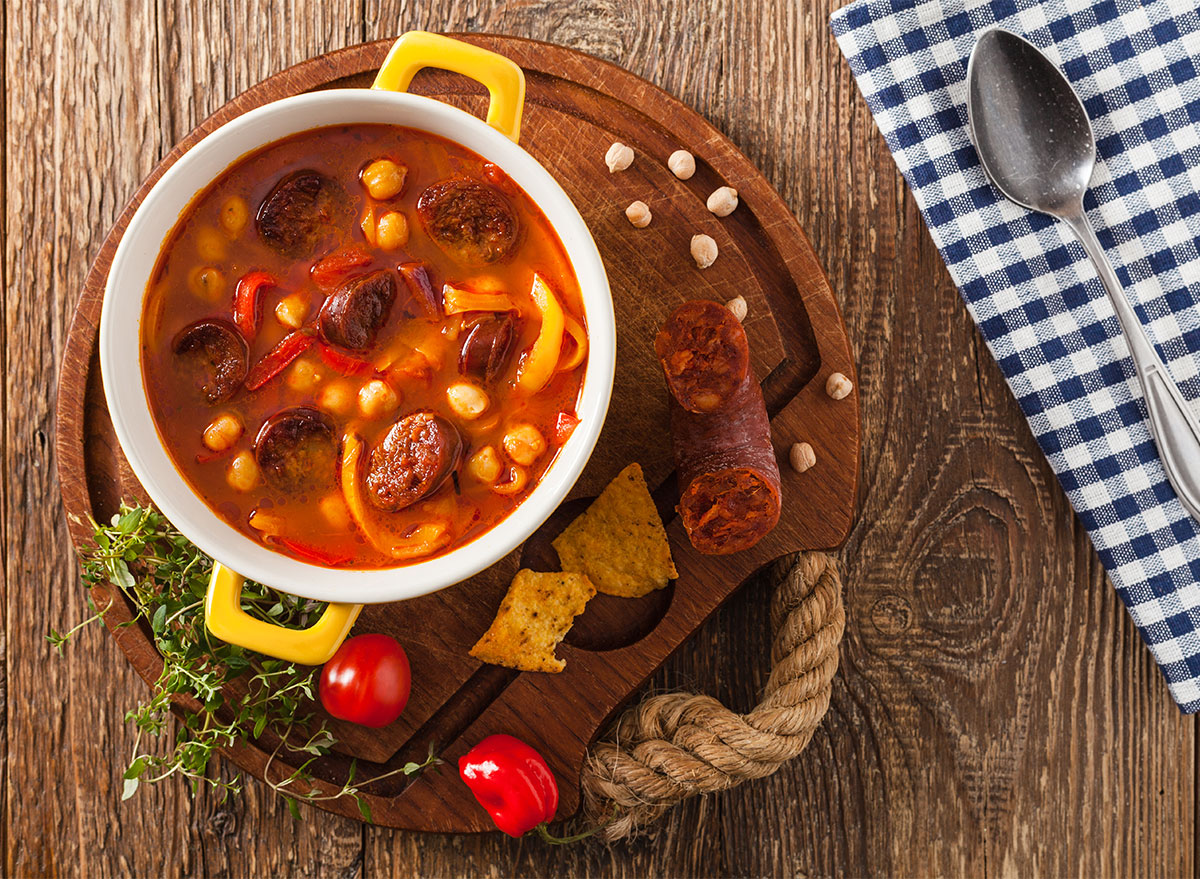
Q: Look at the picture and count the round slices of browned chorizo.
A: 7